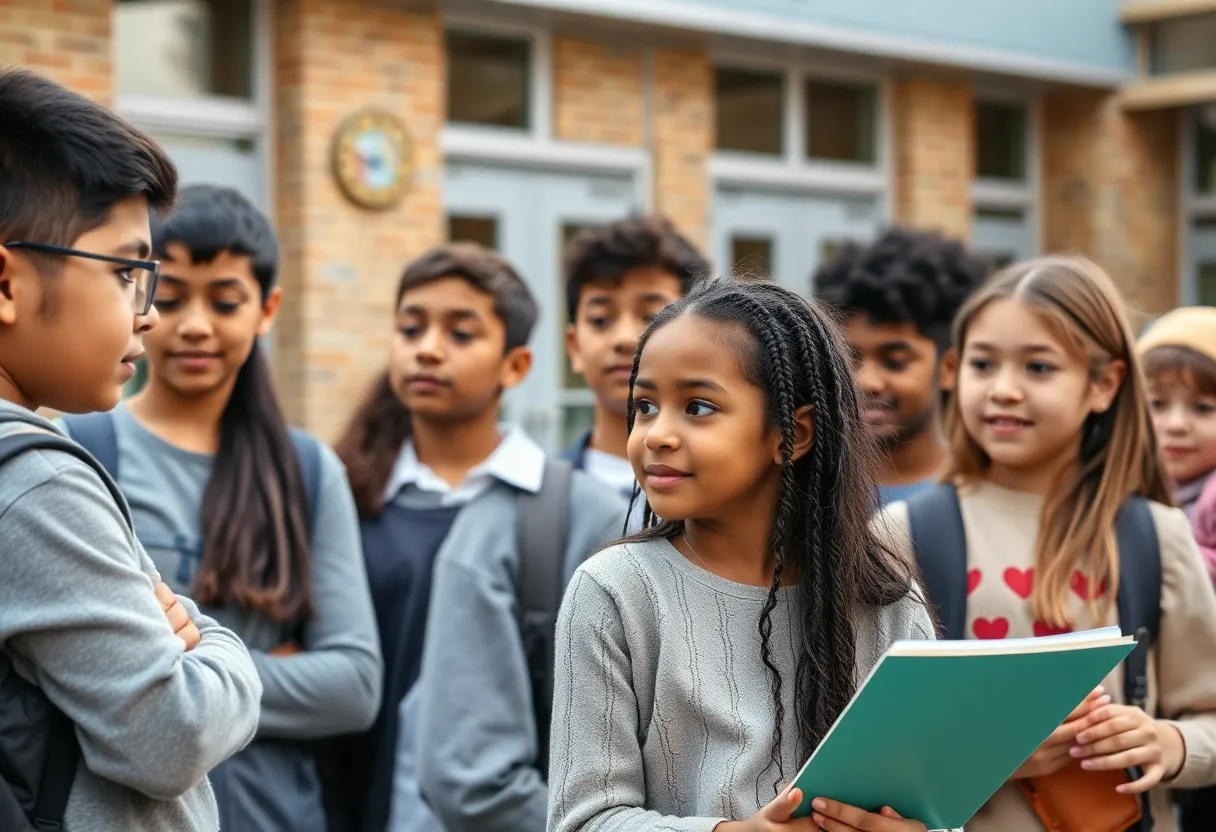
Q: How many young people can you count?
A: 8